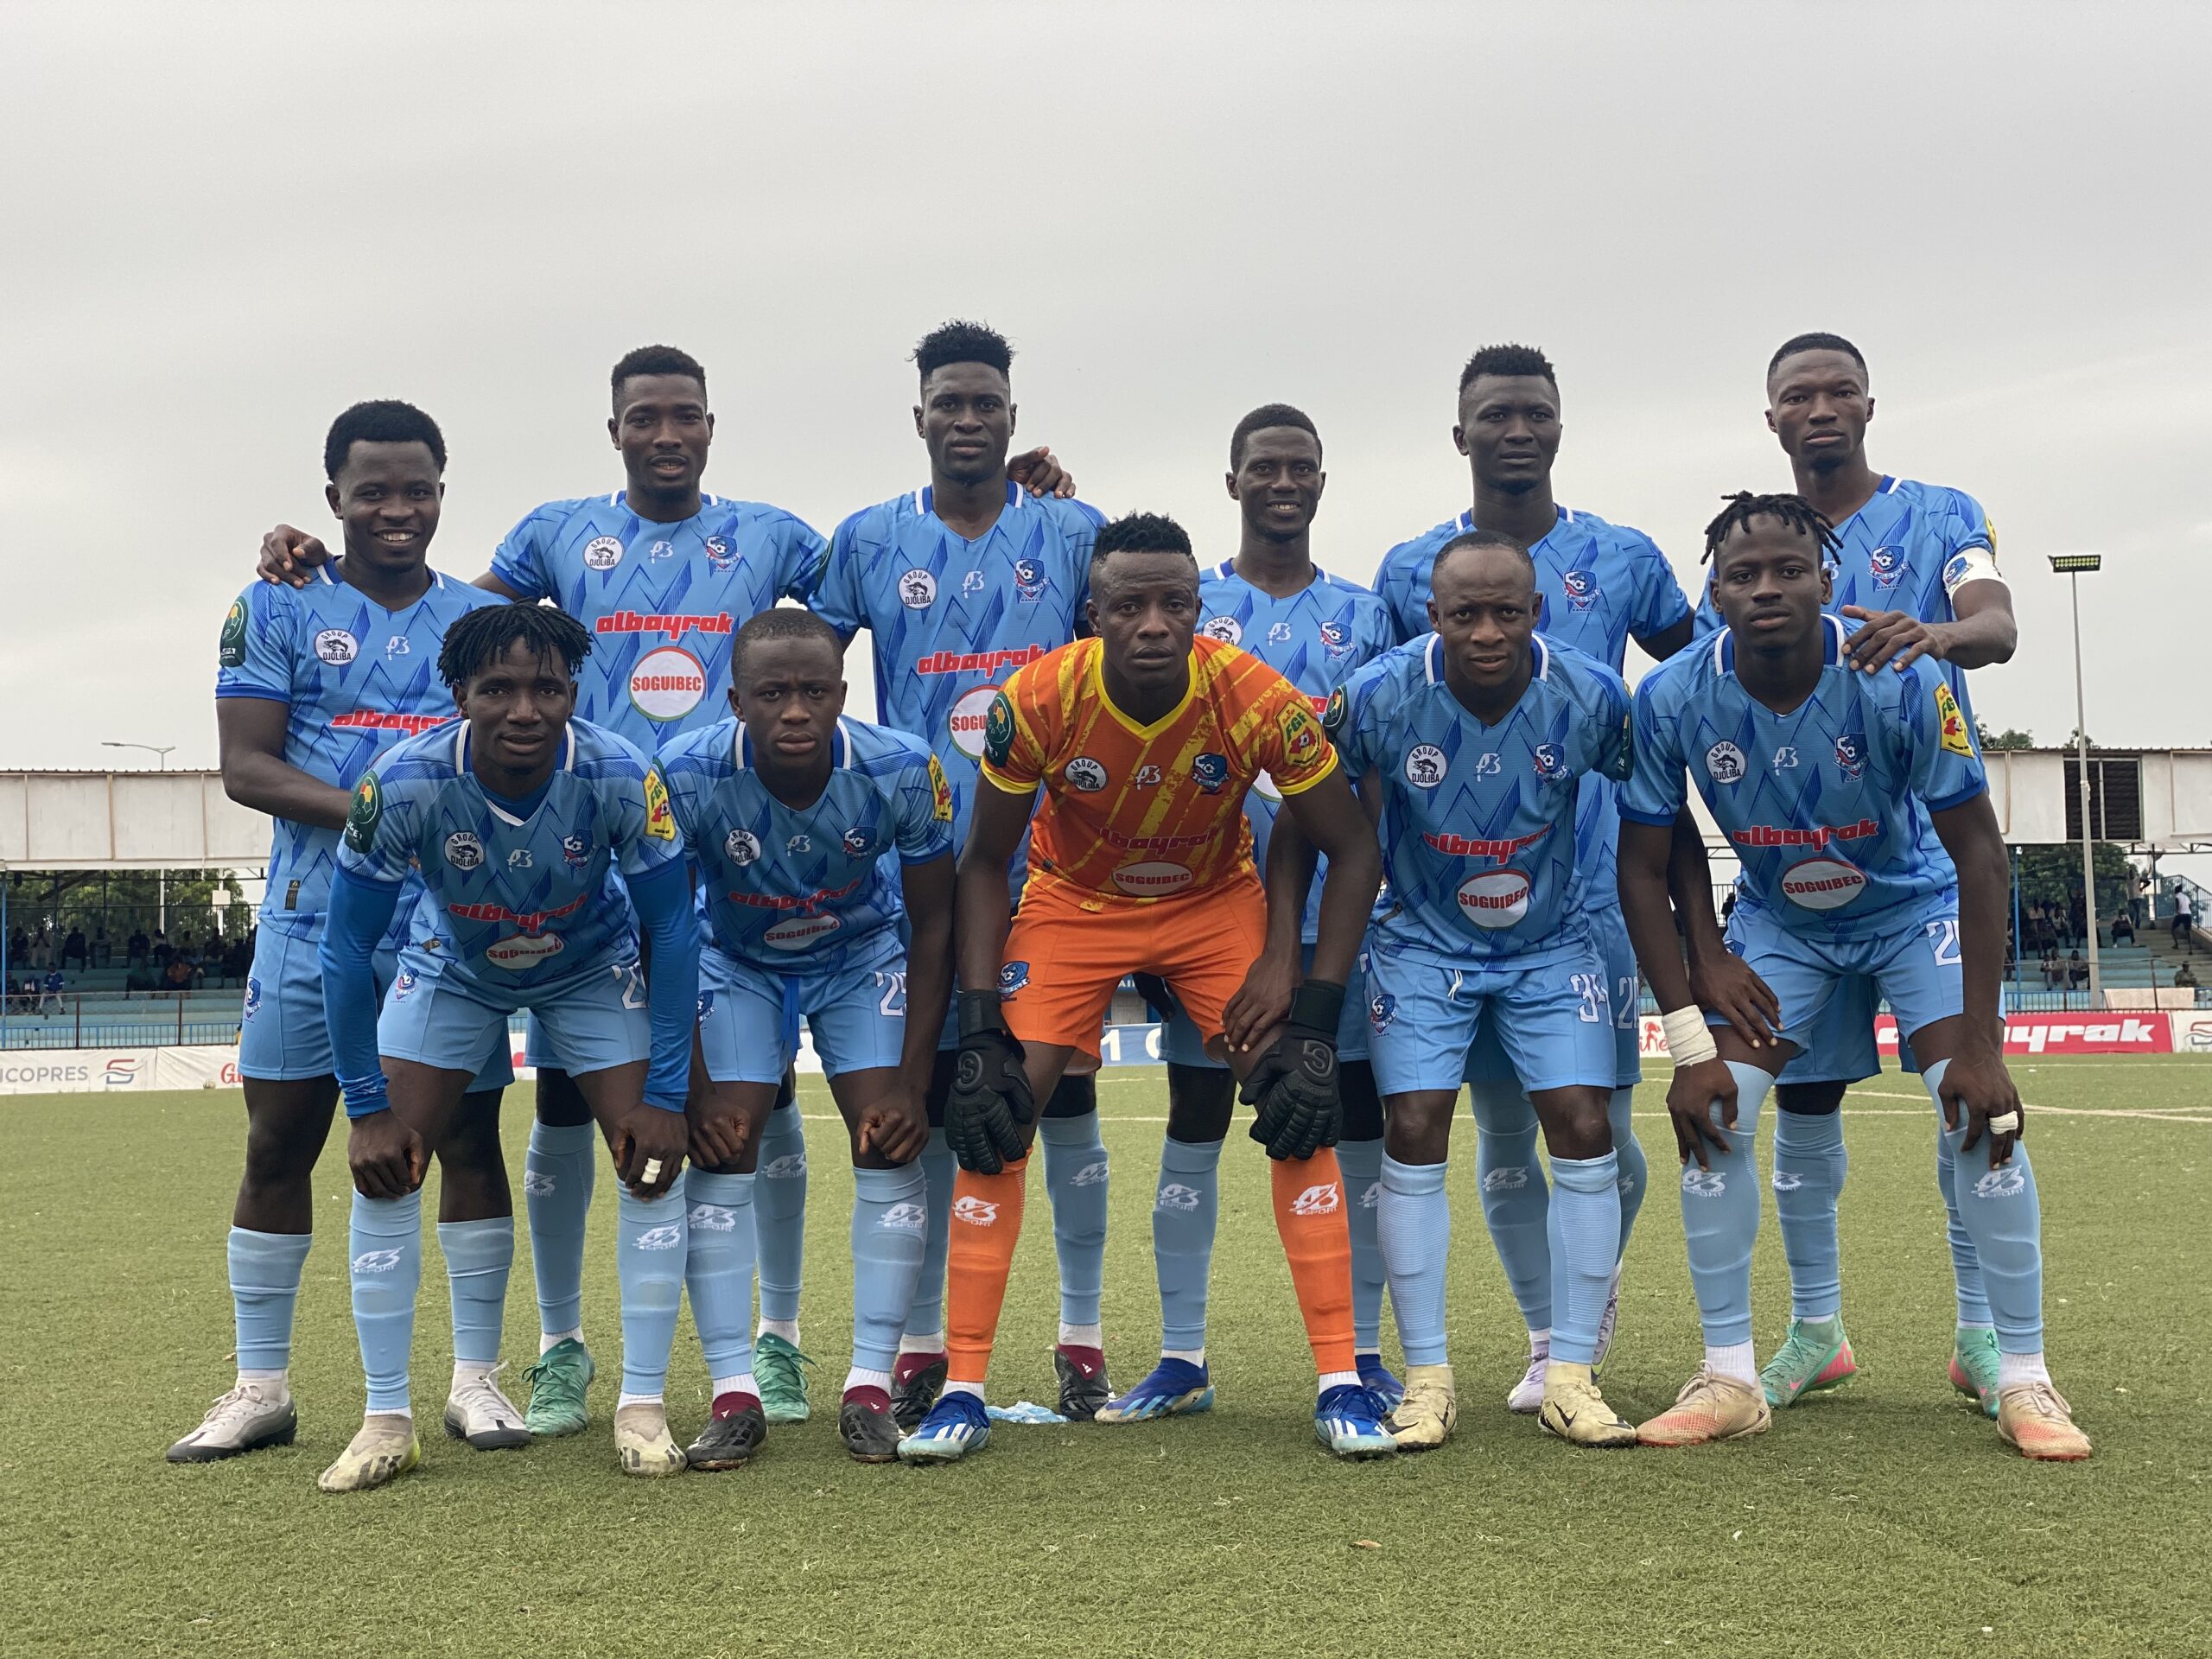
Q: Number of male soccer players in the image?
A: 11